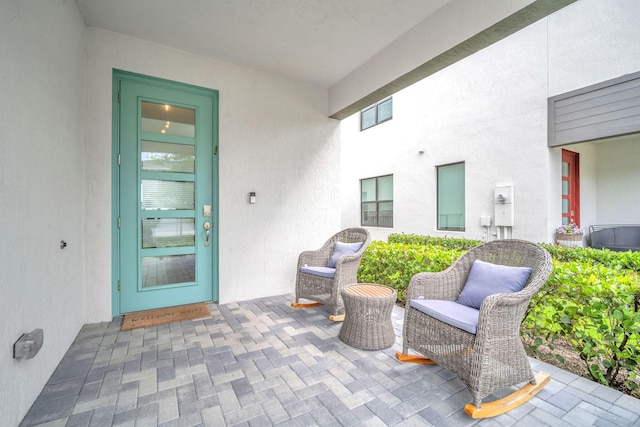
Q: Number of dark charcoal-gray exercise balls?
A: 0